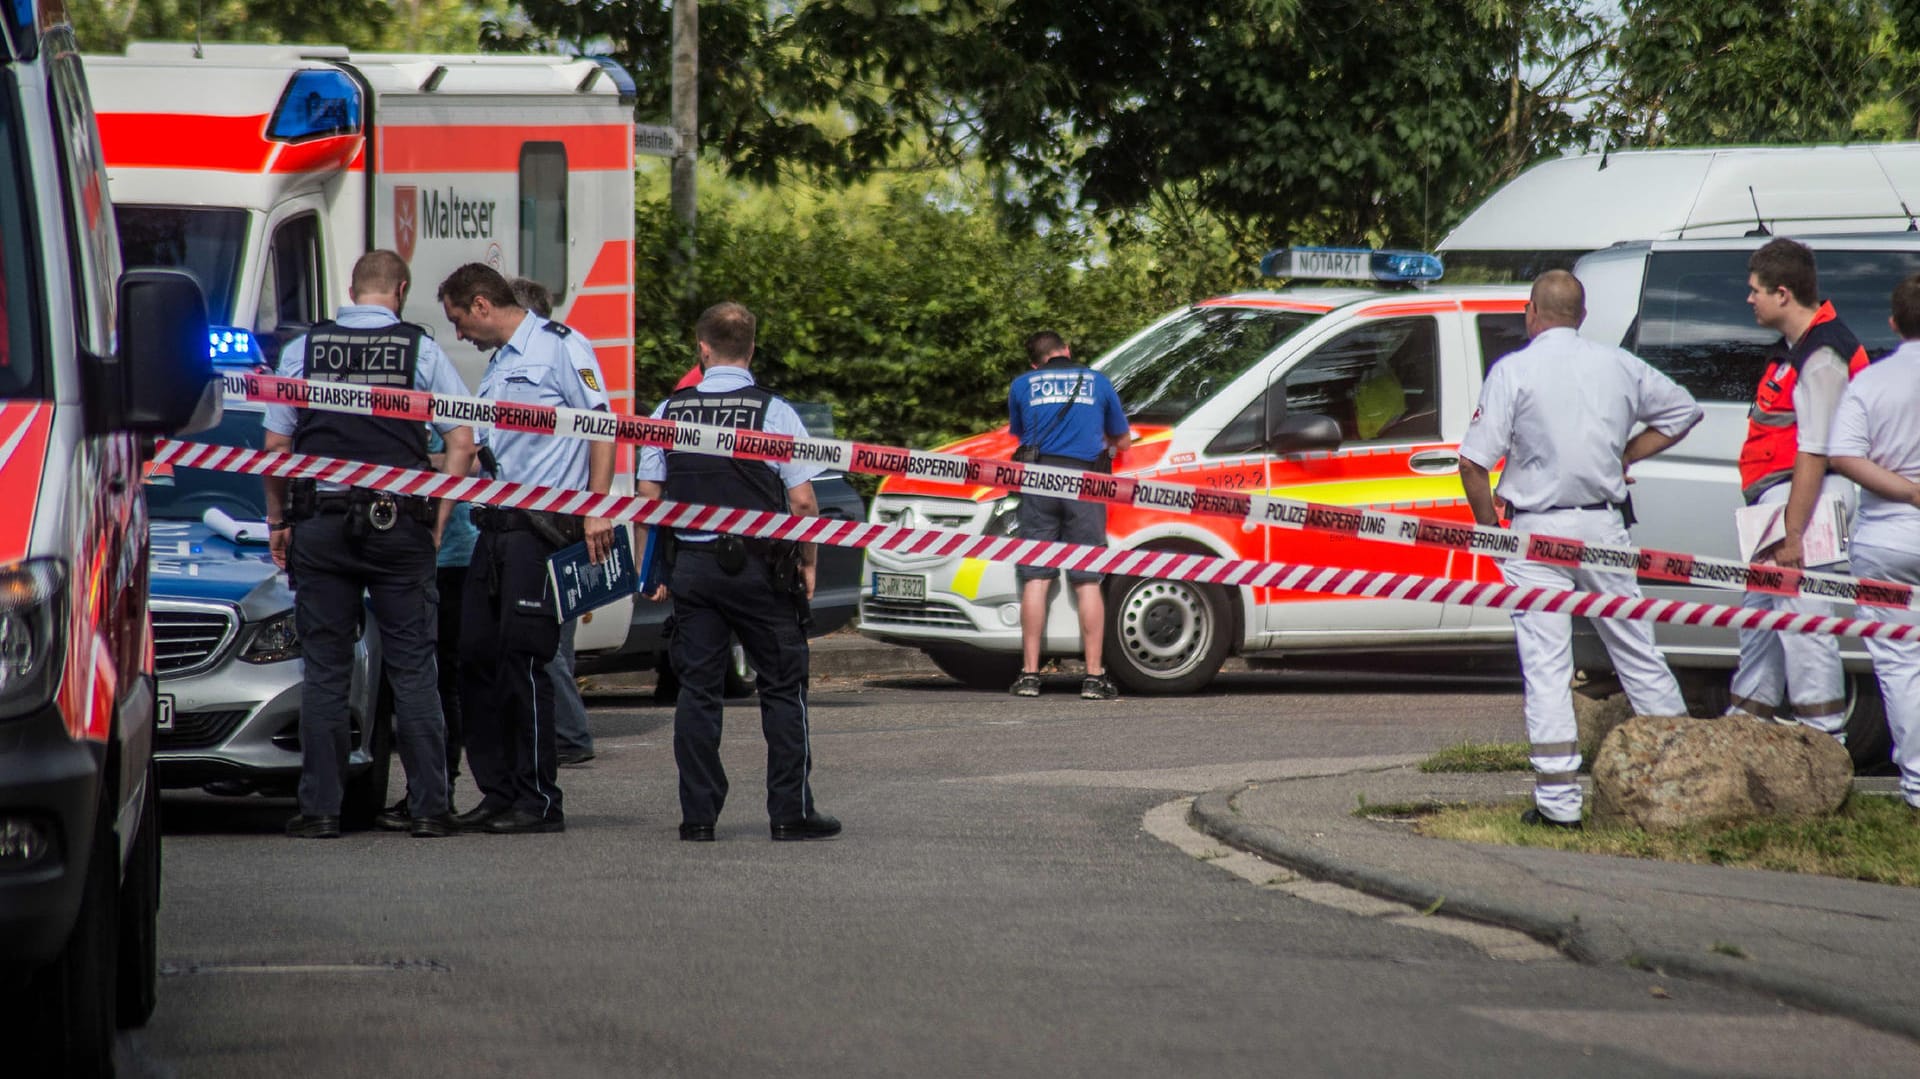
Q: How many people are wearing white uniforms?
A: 3